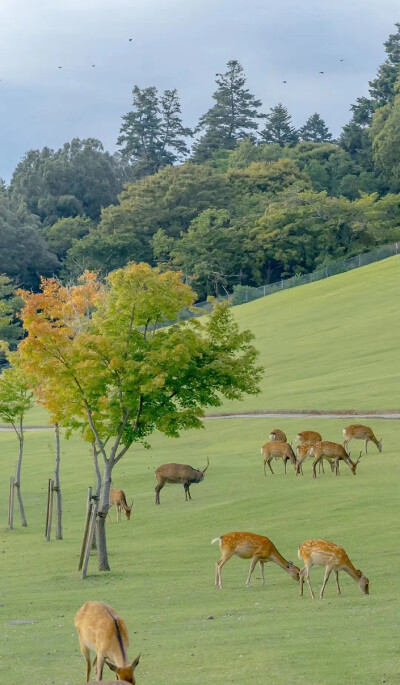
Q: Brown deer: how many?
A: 11